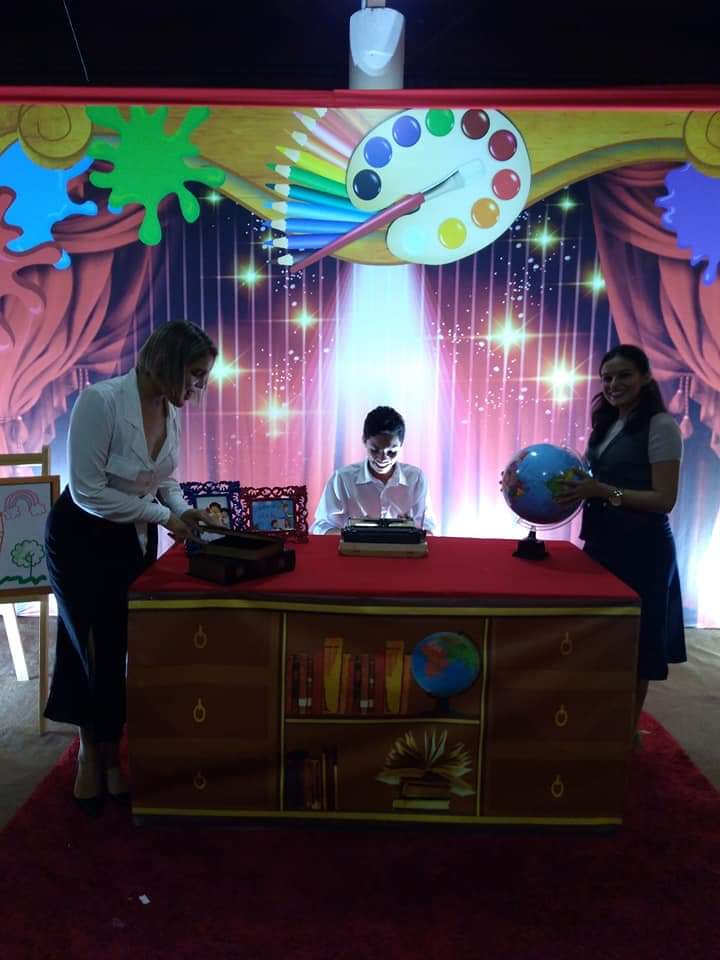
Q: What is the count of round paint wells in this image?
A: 10